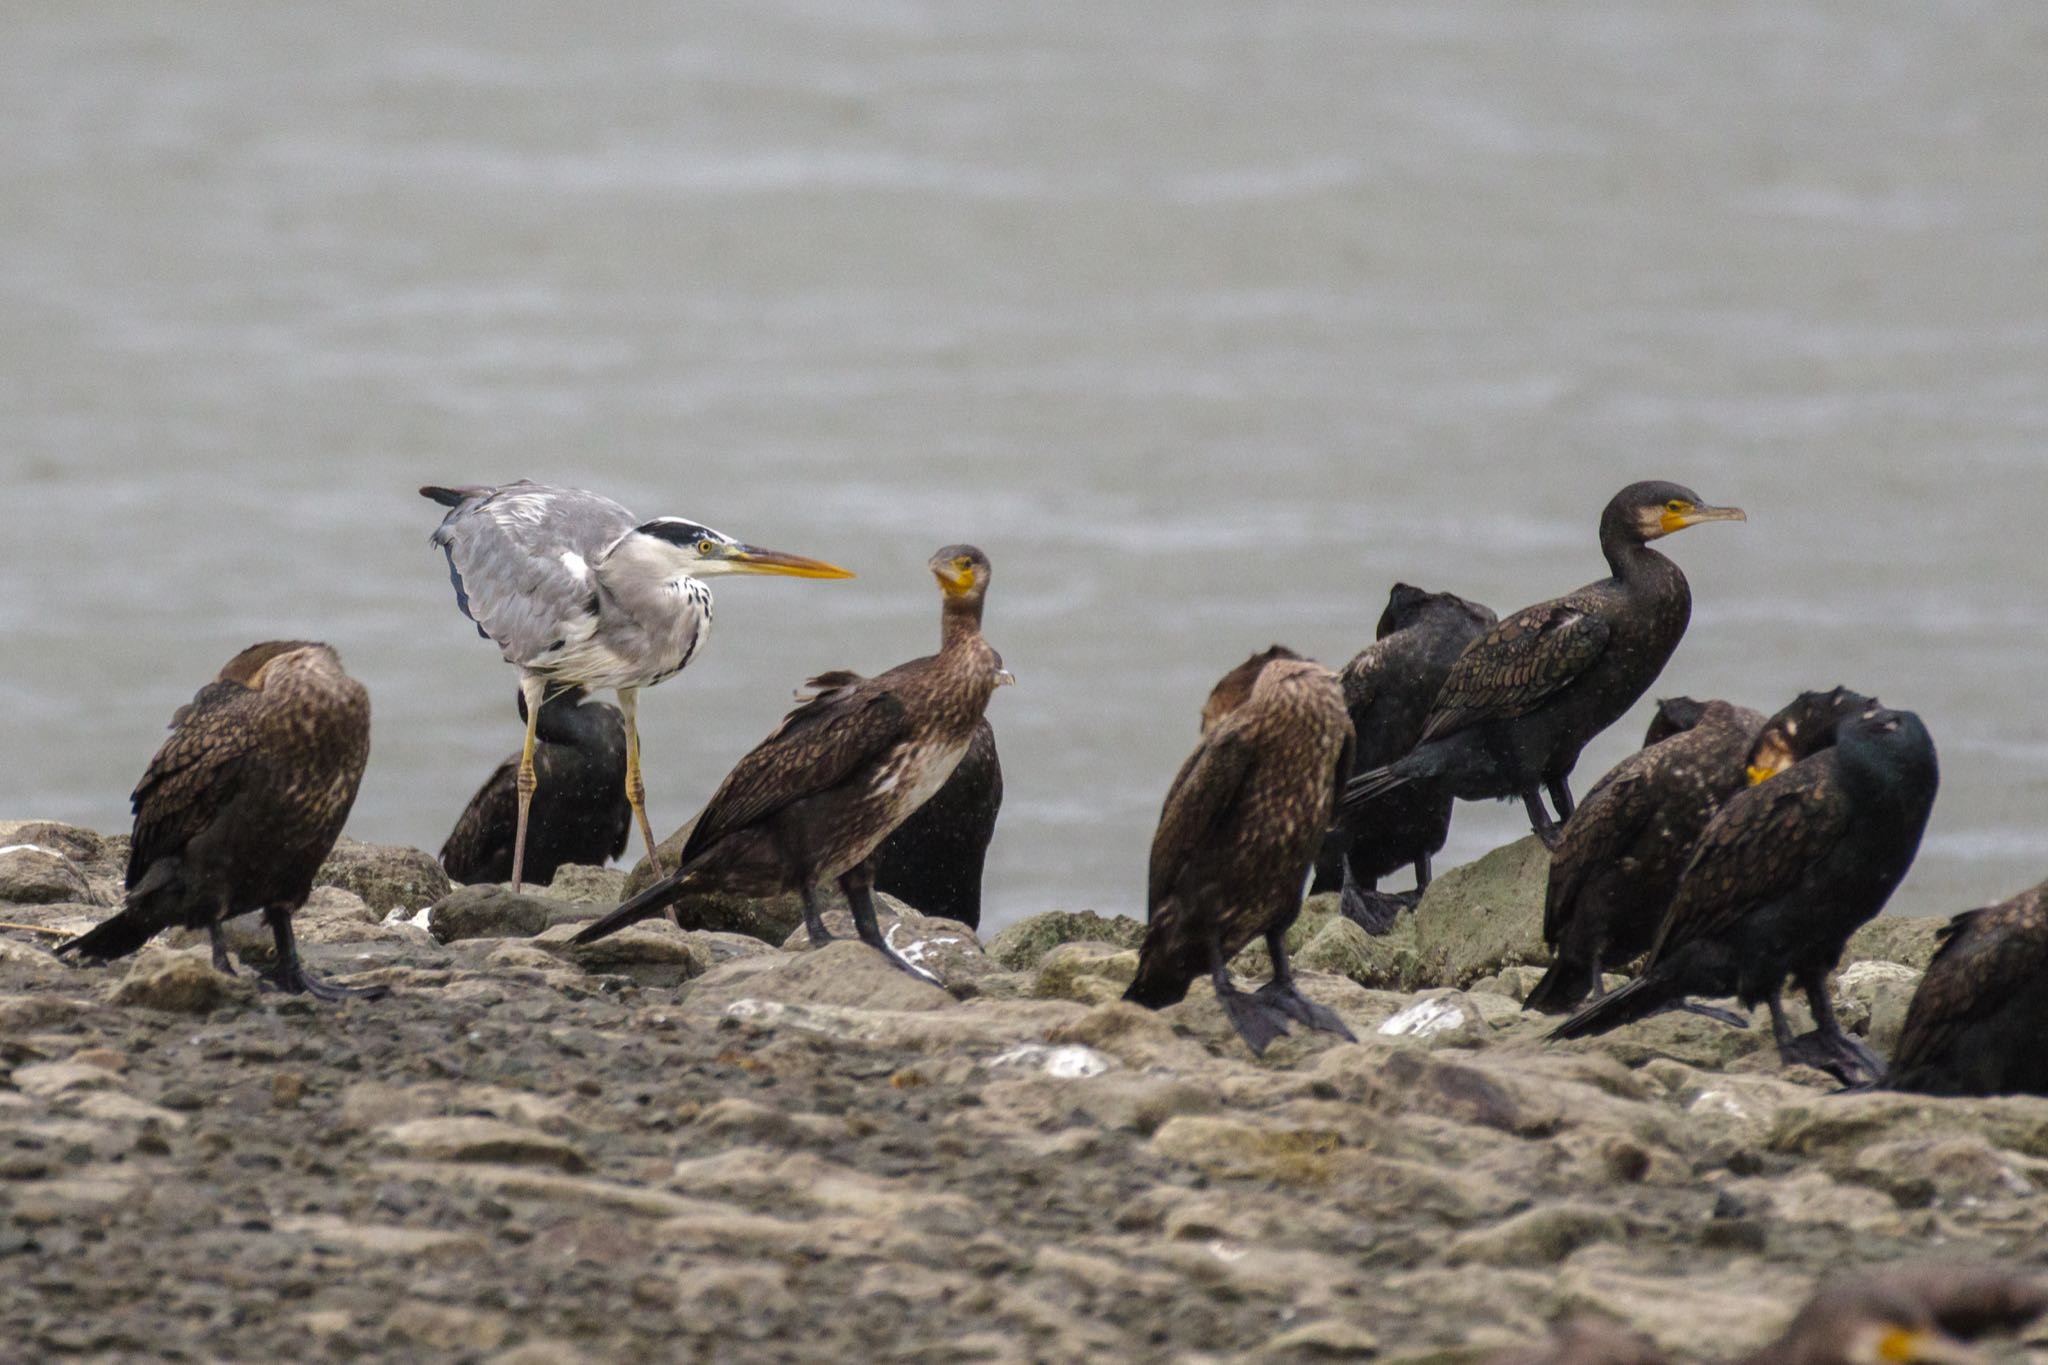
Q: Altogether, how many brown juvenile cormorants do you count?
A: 3